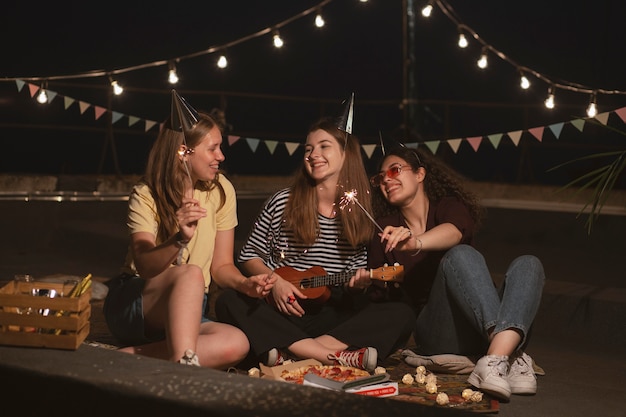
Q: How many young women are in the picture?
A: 3